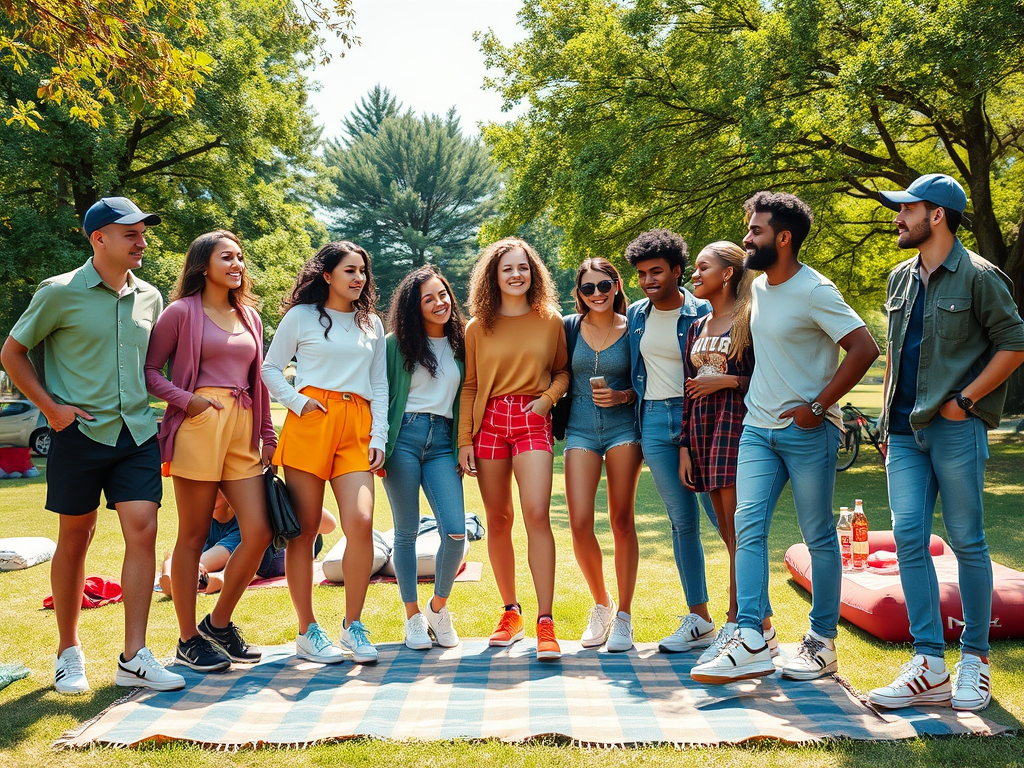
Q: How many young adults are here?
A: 10